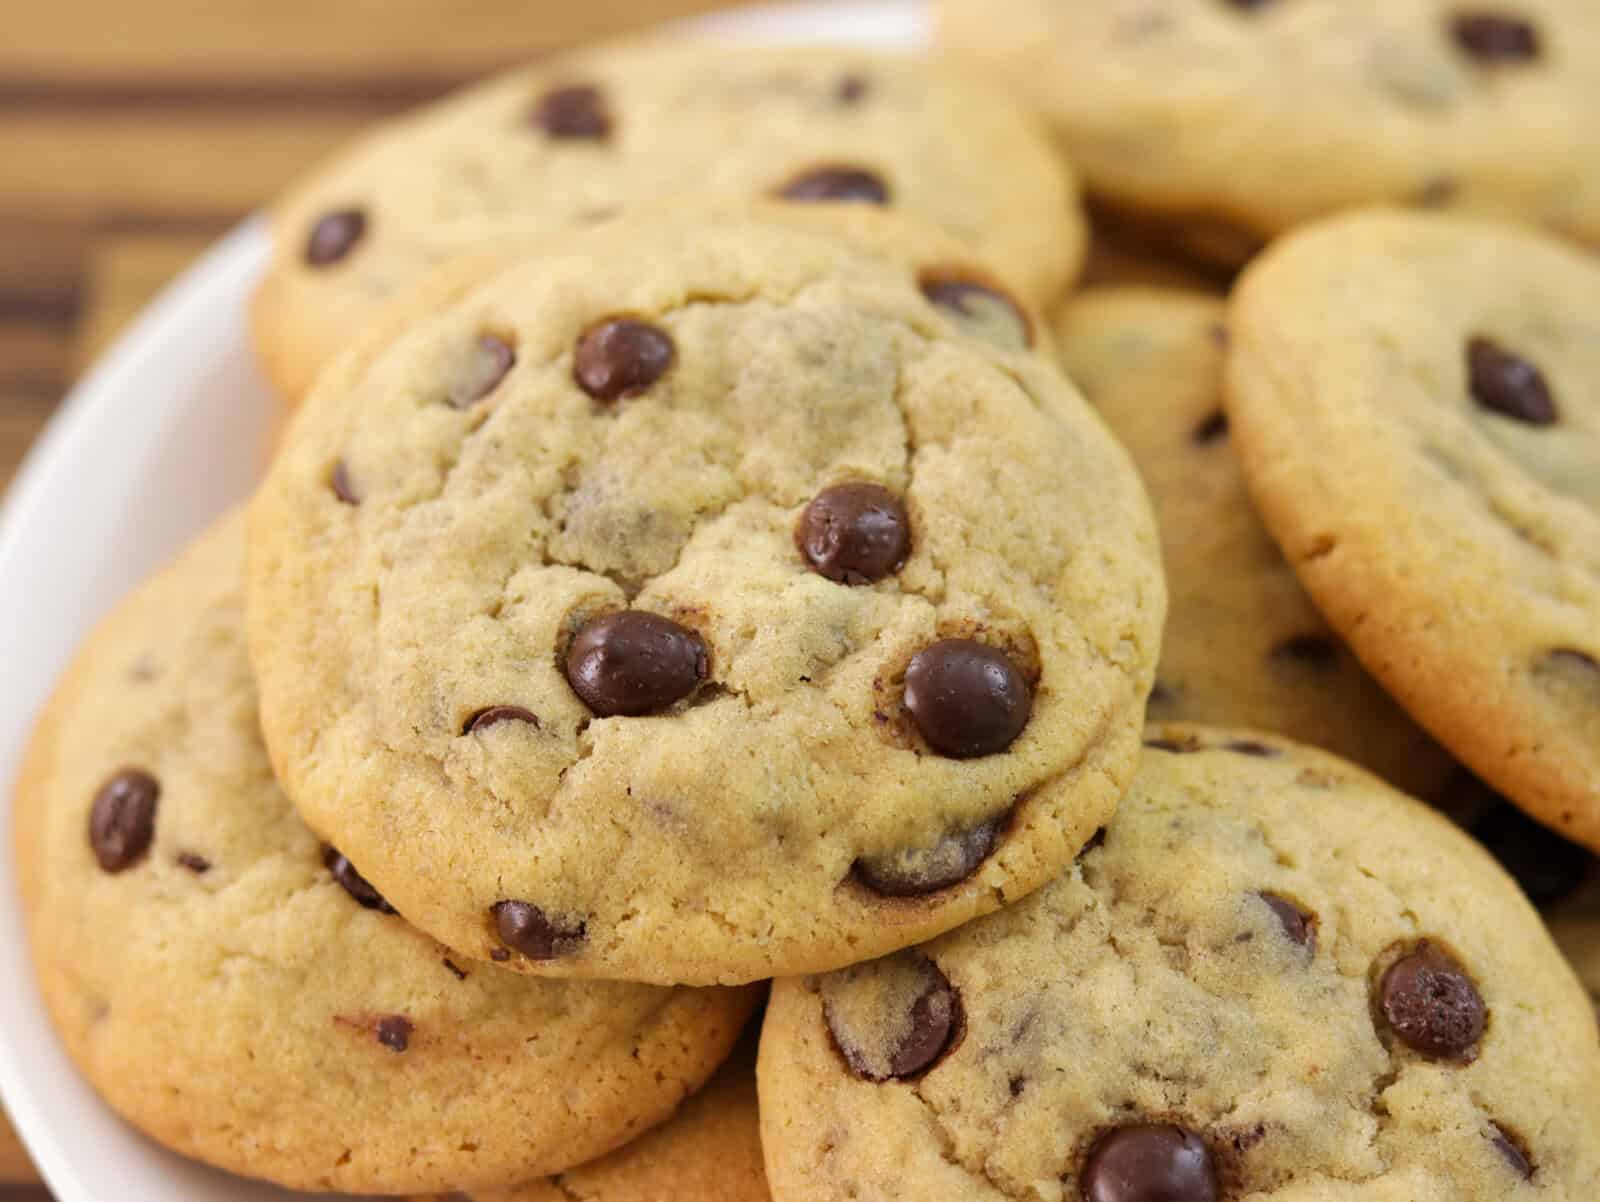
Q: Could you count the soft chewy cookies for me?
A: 8